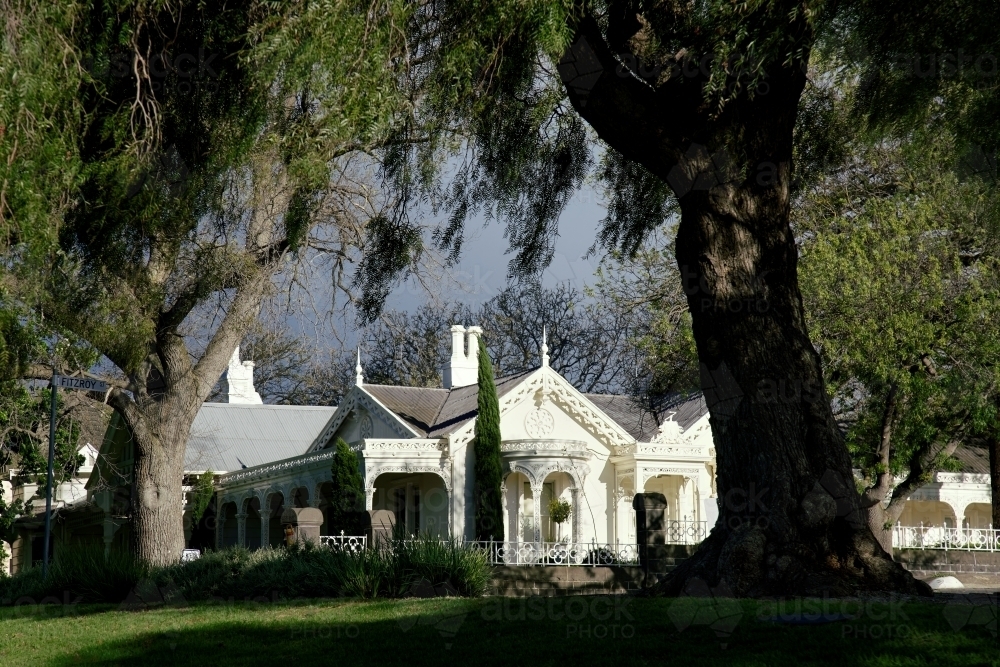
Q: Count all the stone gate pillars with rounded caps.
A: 3